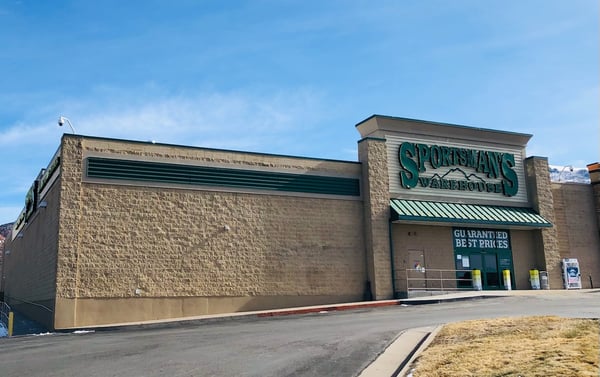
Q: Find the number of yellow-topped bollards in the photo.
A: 3